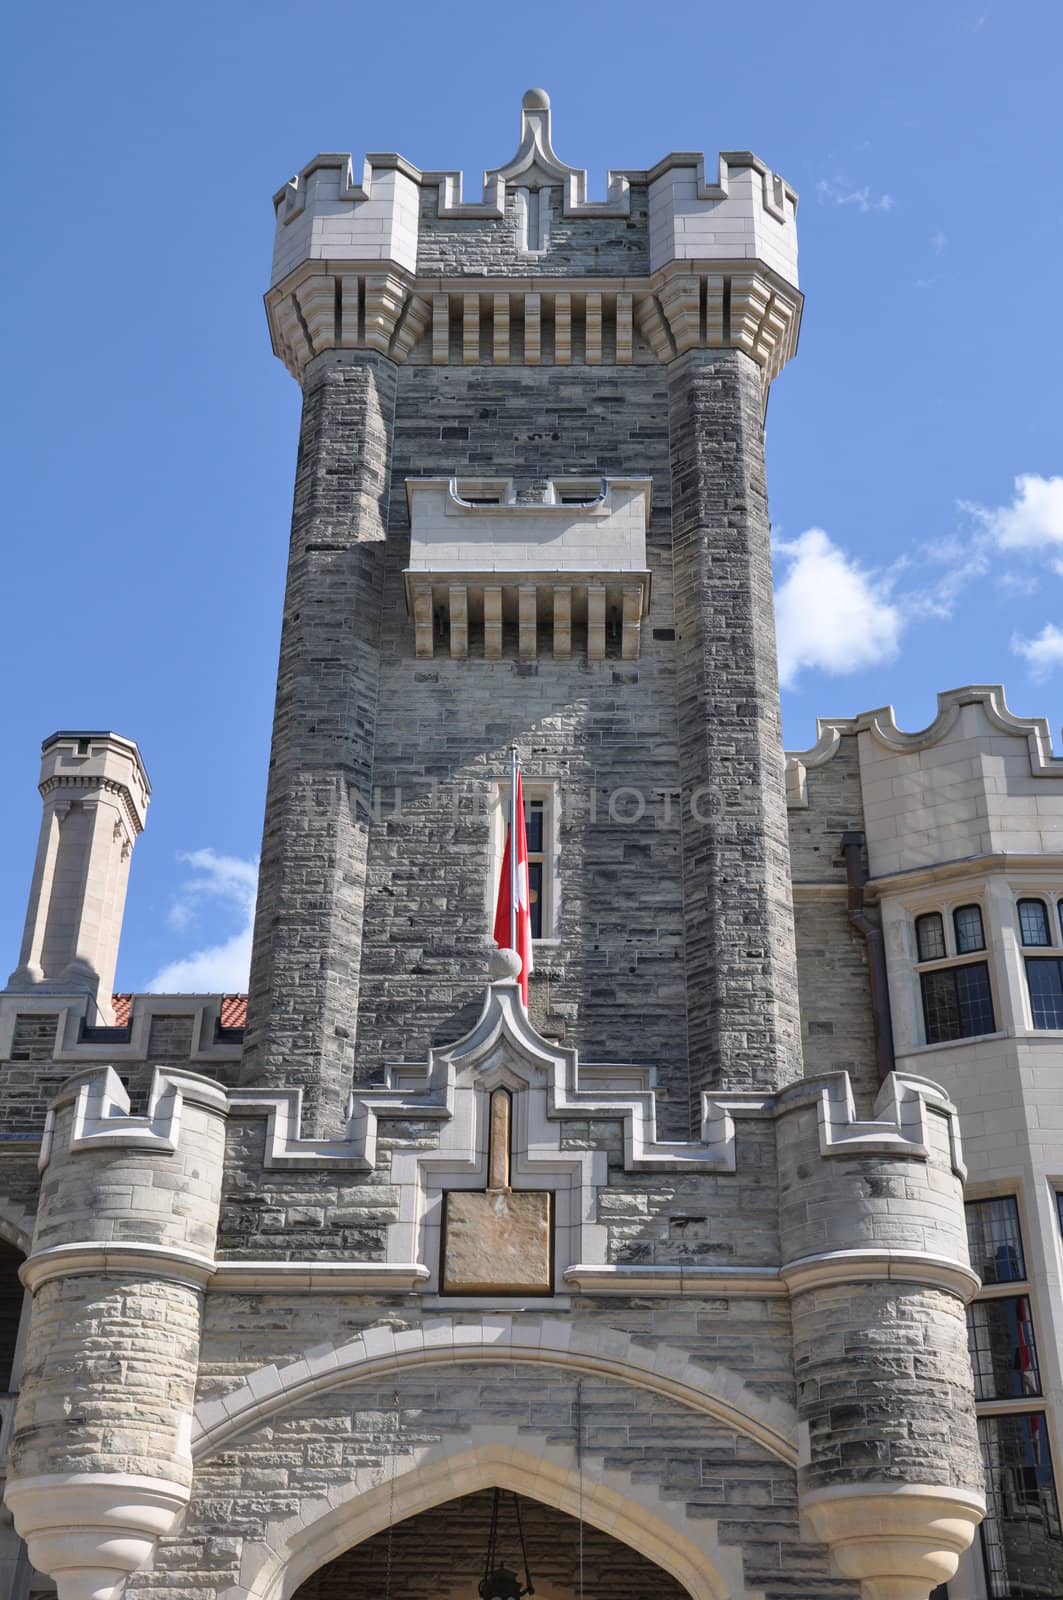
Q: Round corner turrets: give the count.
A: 2